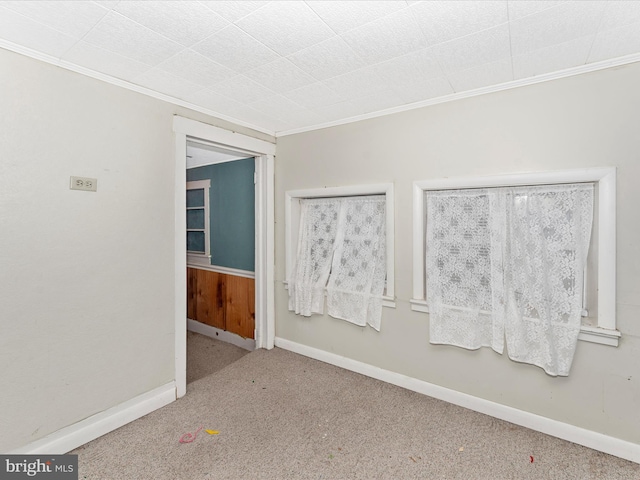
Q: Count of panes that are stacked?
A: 3